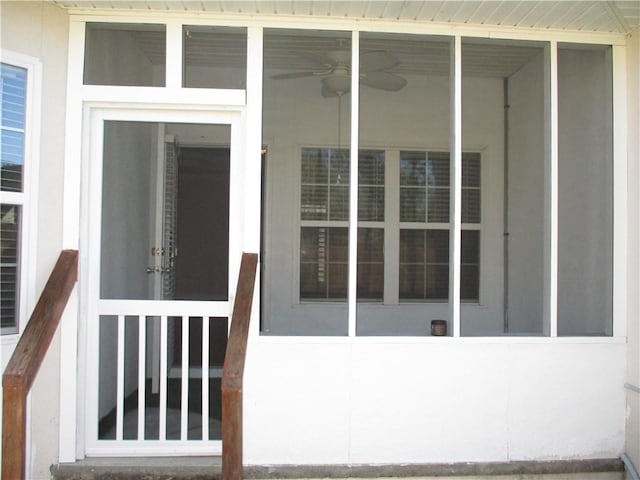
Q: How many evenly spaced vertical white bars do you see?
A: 5